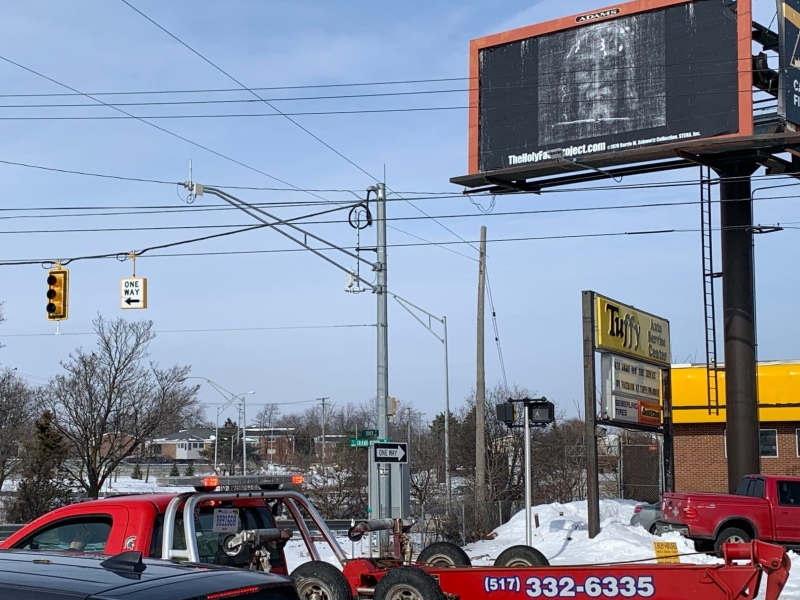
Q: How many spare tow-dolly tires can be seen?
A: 4